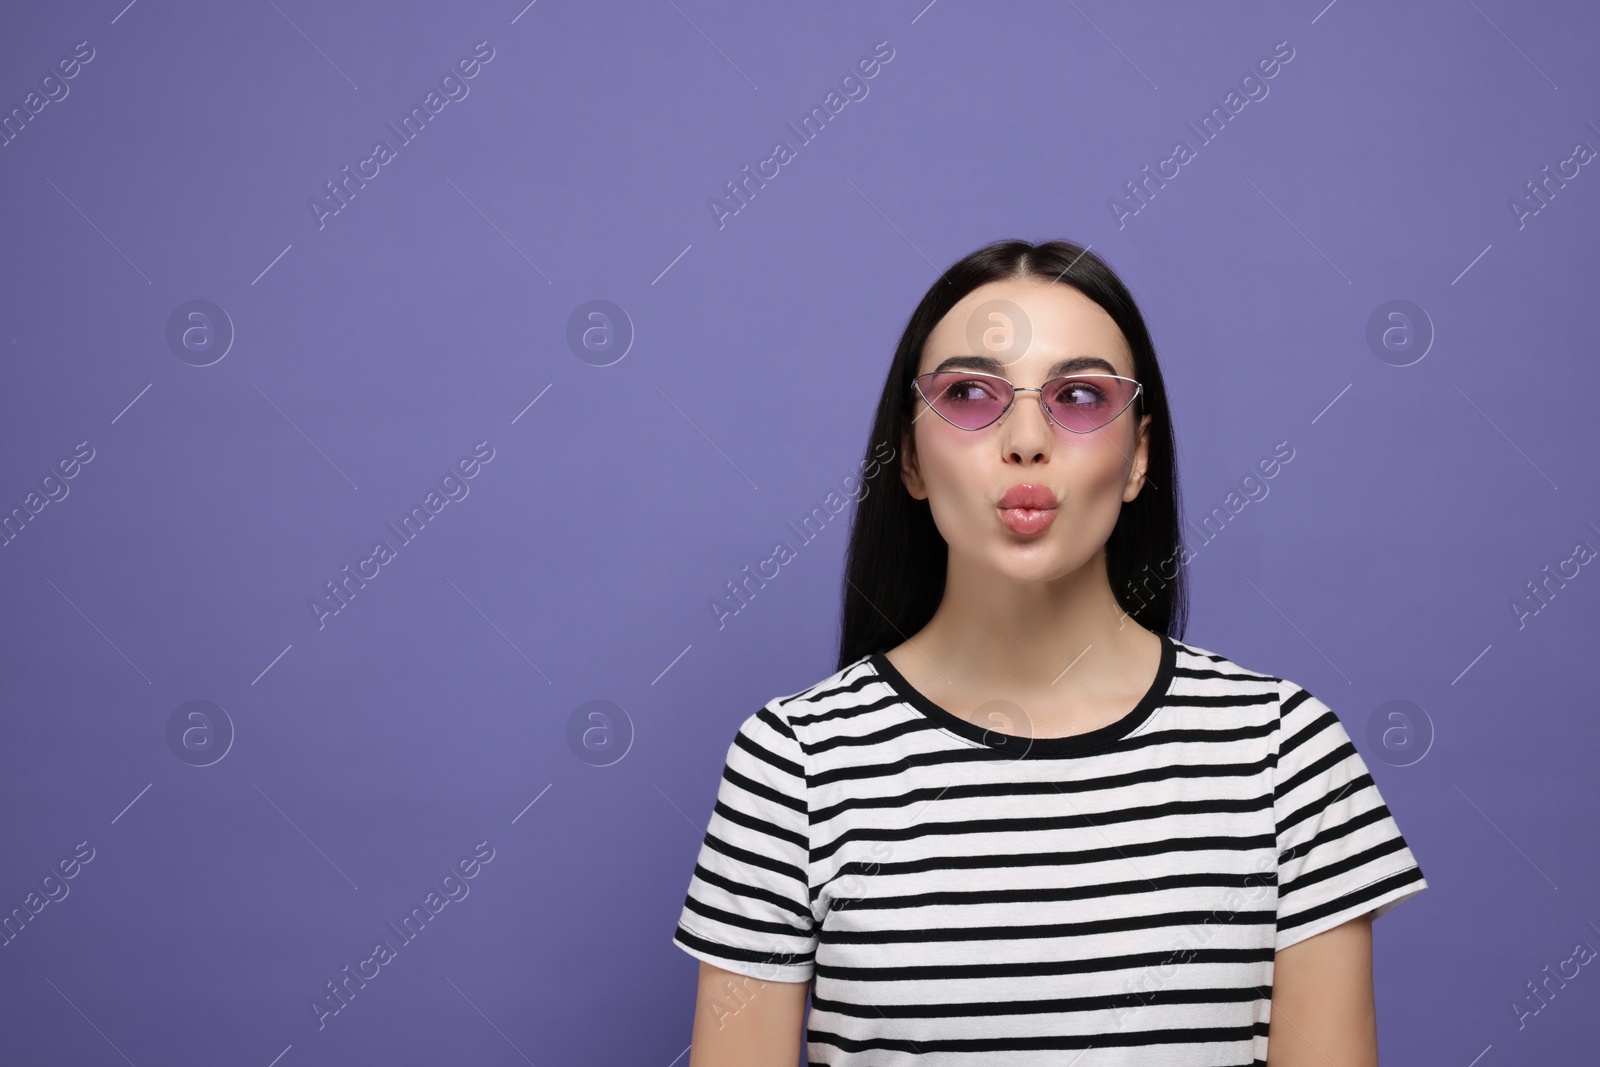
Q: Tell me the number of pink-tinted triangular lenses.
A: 2